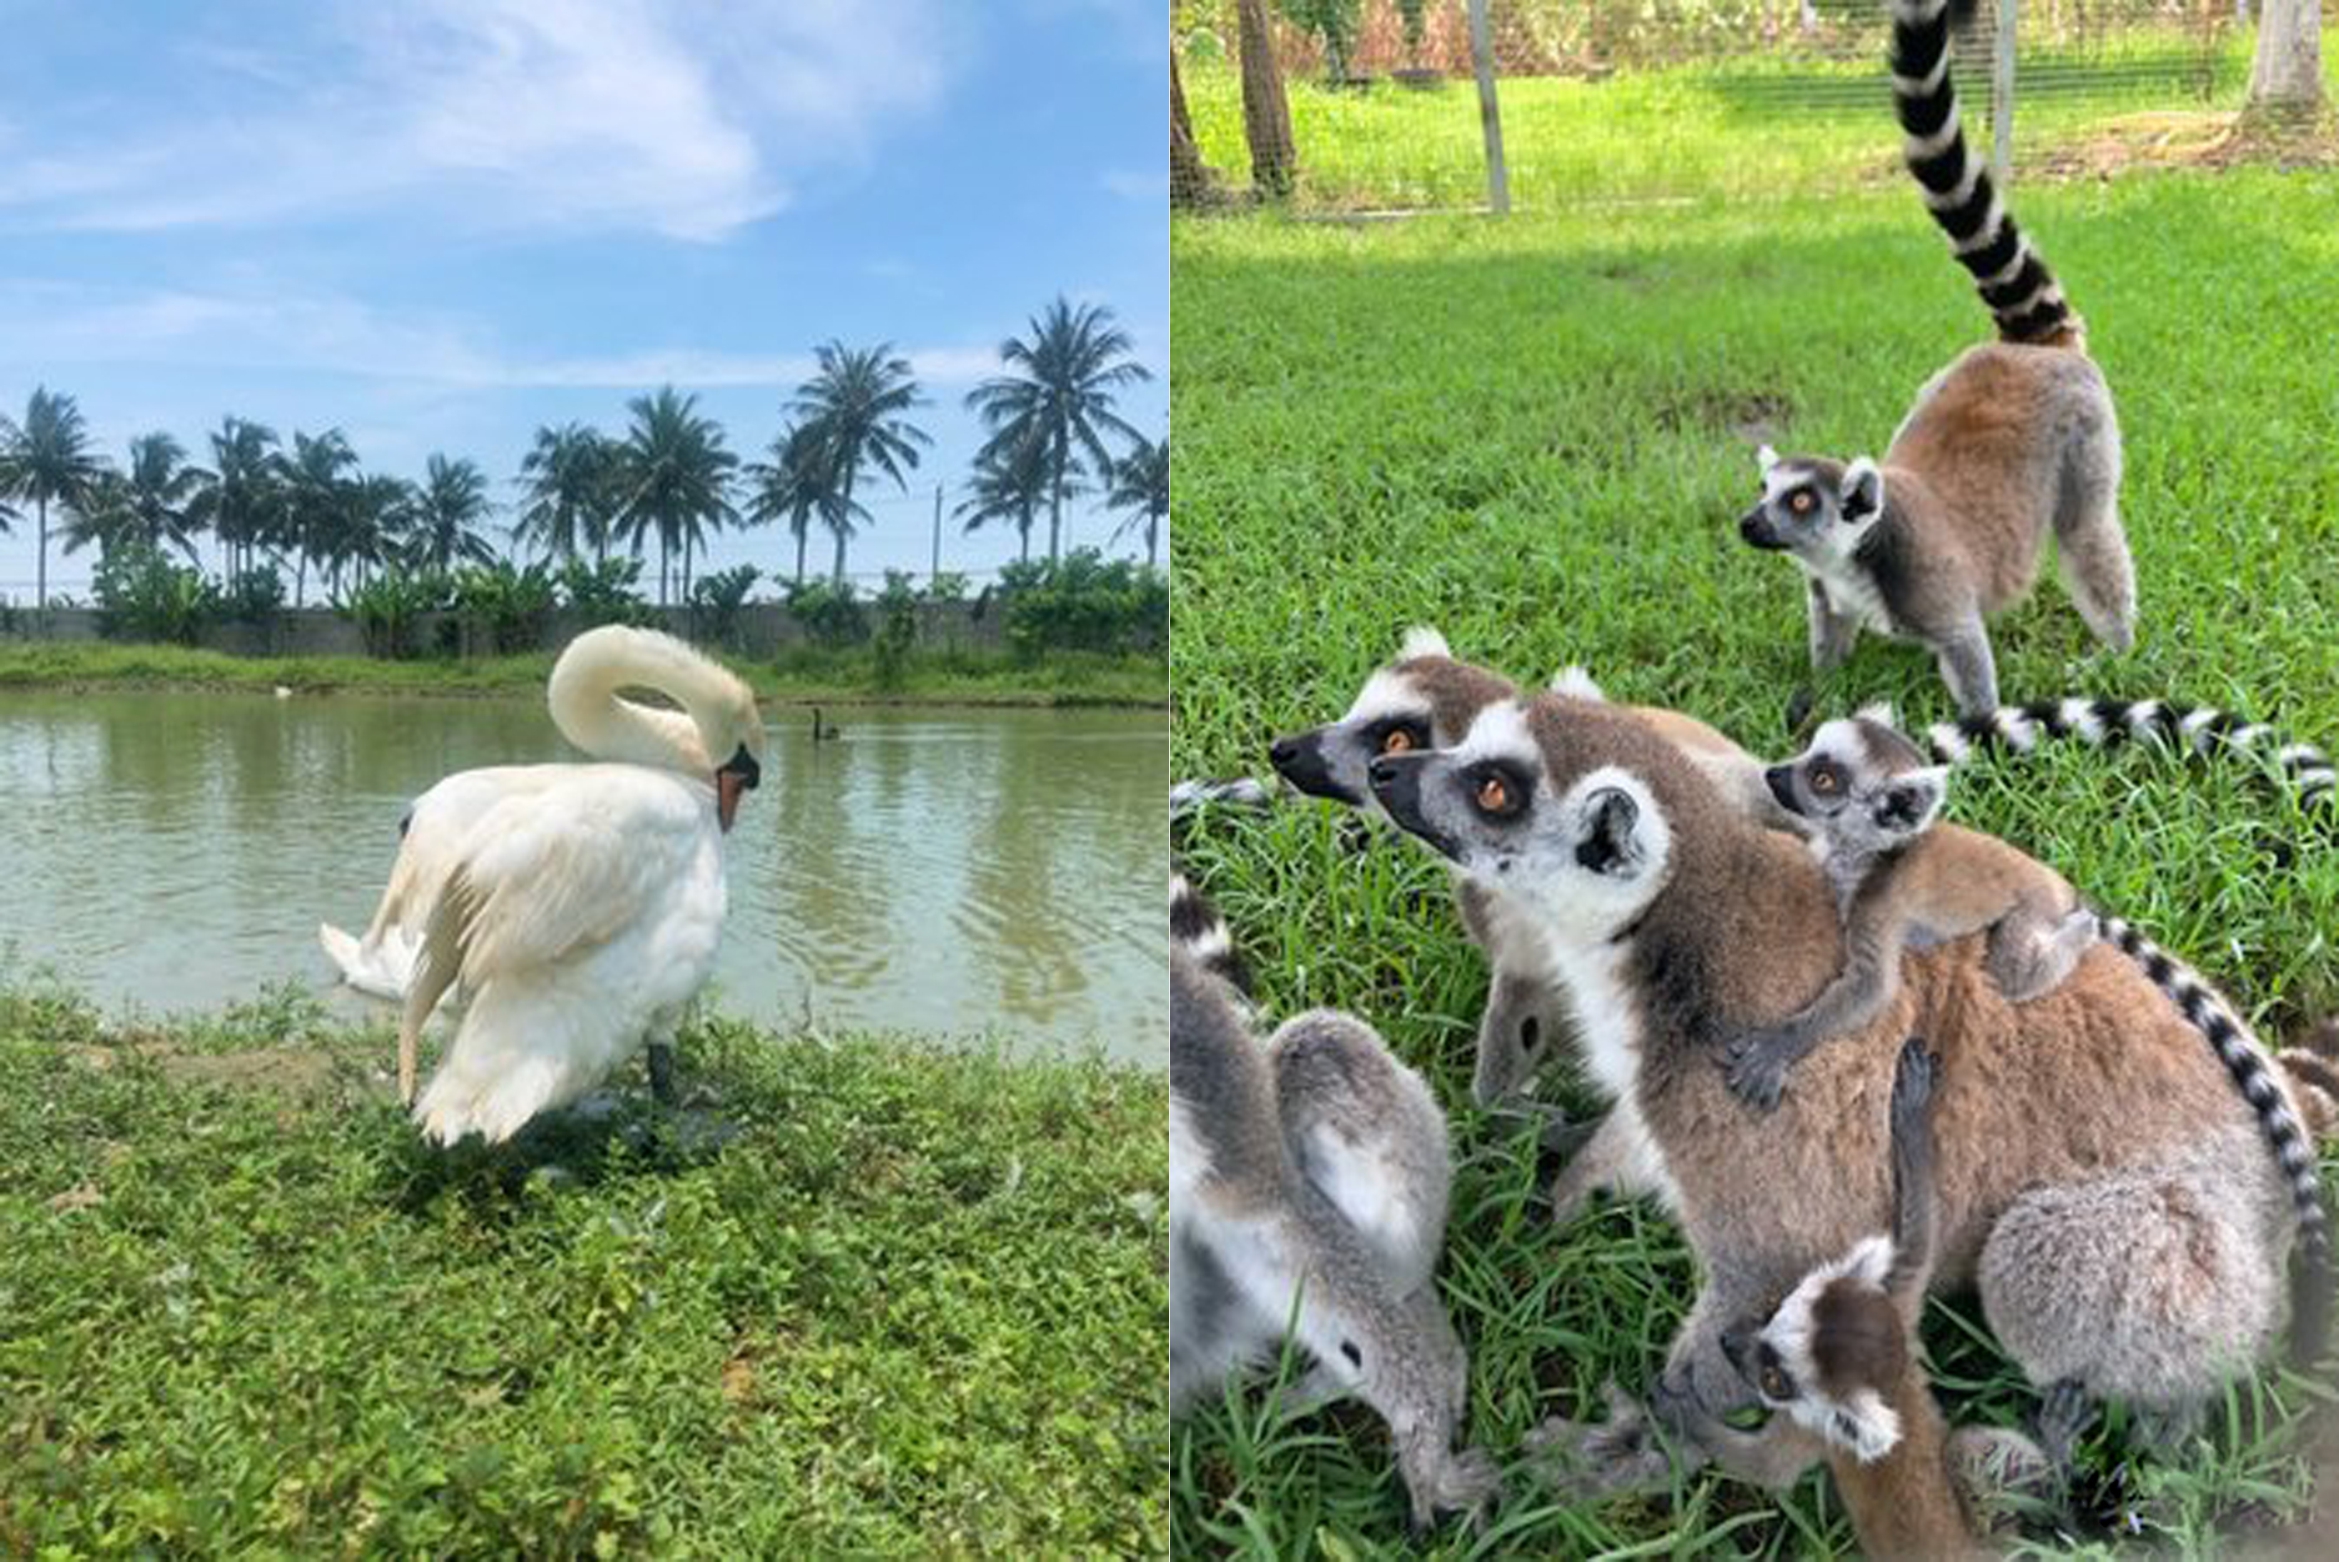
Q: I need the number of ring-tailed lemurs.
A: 6